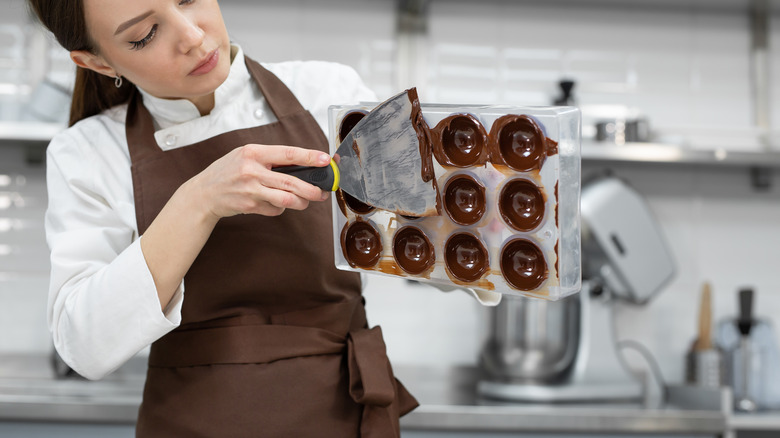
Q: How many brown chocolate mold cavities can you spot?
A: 11